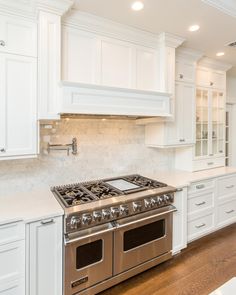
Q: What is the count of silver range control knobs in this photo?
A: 11